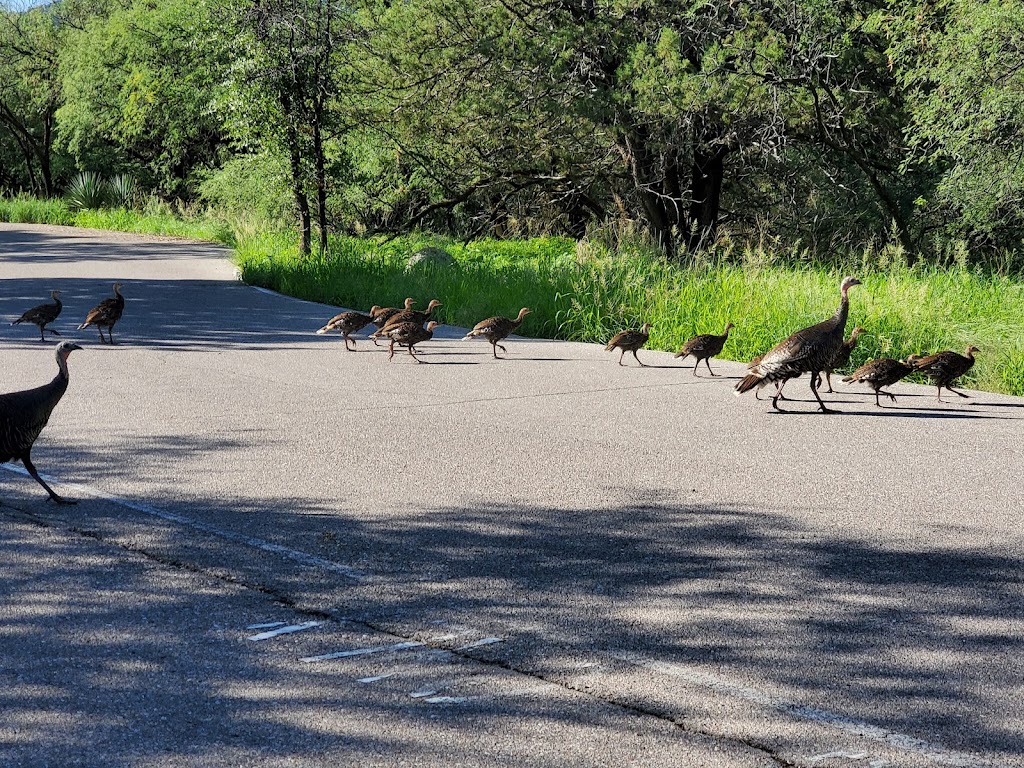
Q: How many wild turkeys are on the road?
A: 14